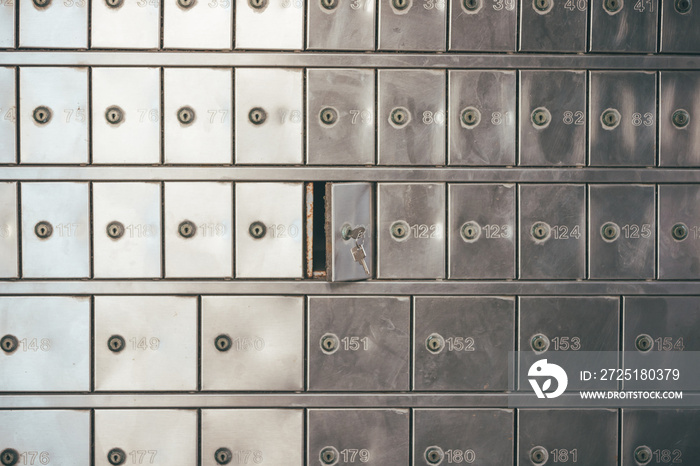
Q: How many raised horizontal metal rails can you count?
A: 4